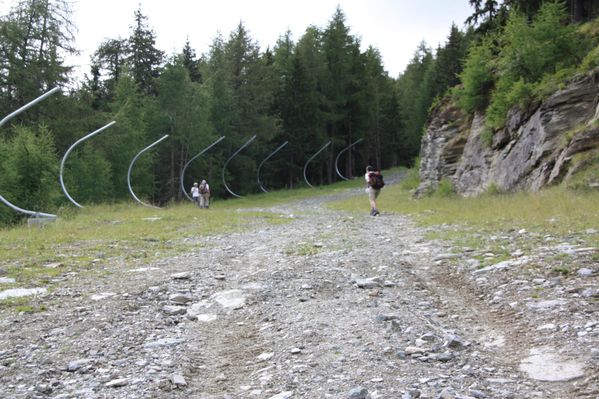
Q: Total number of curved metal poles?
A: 8